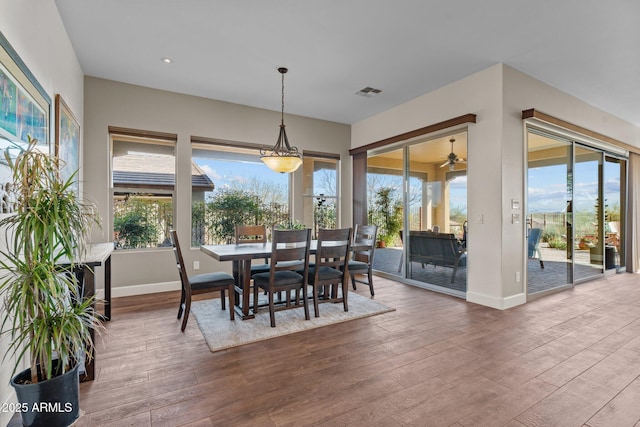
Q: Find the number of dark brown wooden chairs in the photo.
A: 6